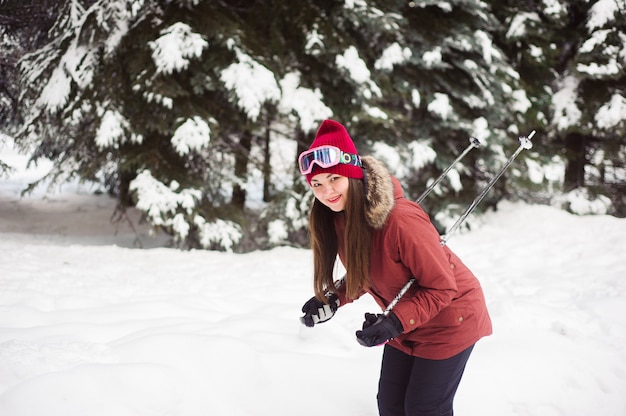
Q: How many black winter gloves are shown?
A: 2